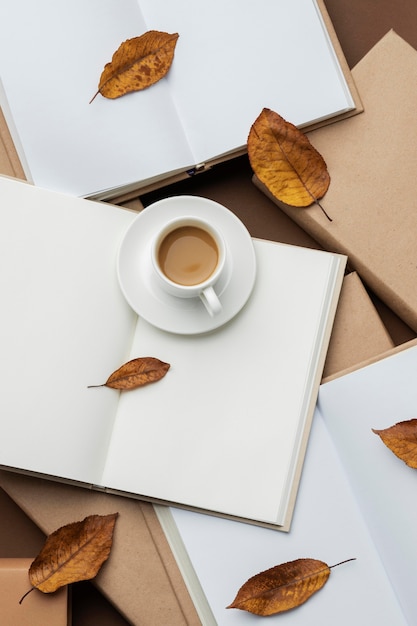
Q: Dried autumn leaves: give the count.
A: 6